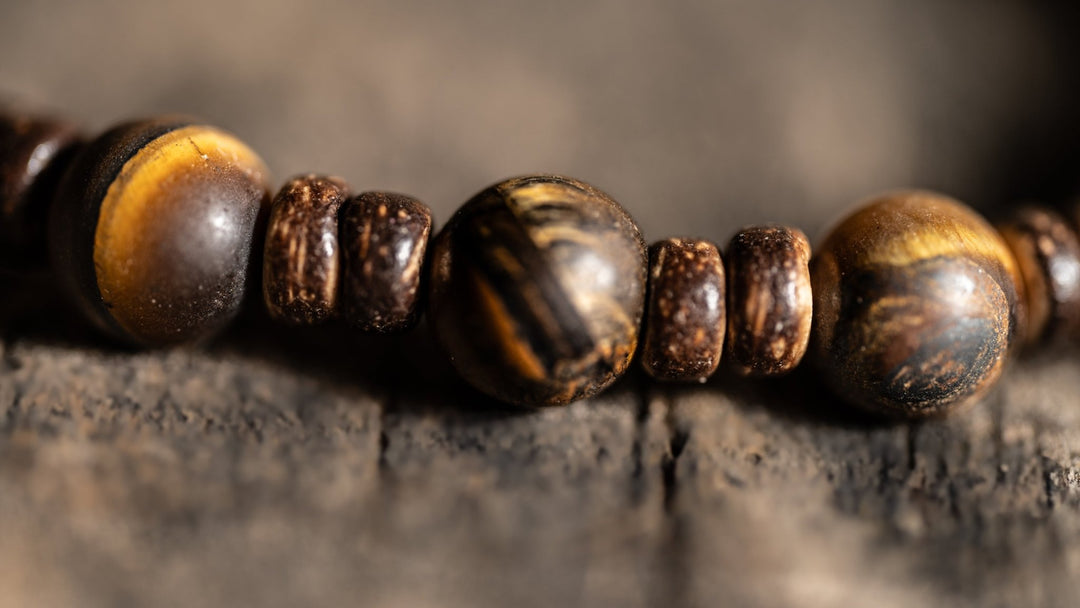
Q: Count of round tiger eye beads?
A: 3